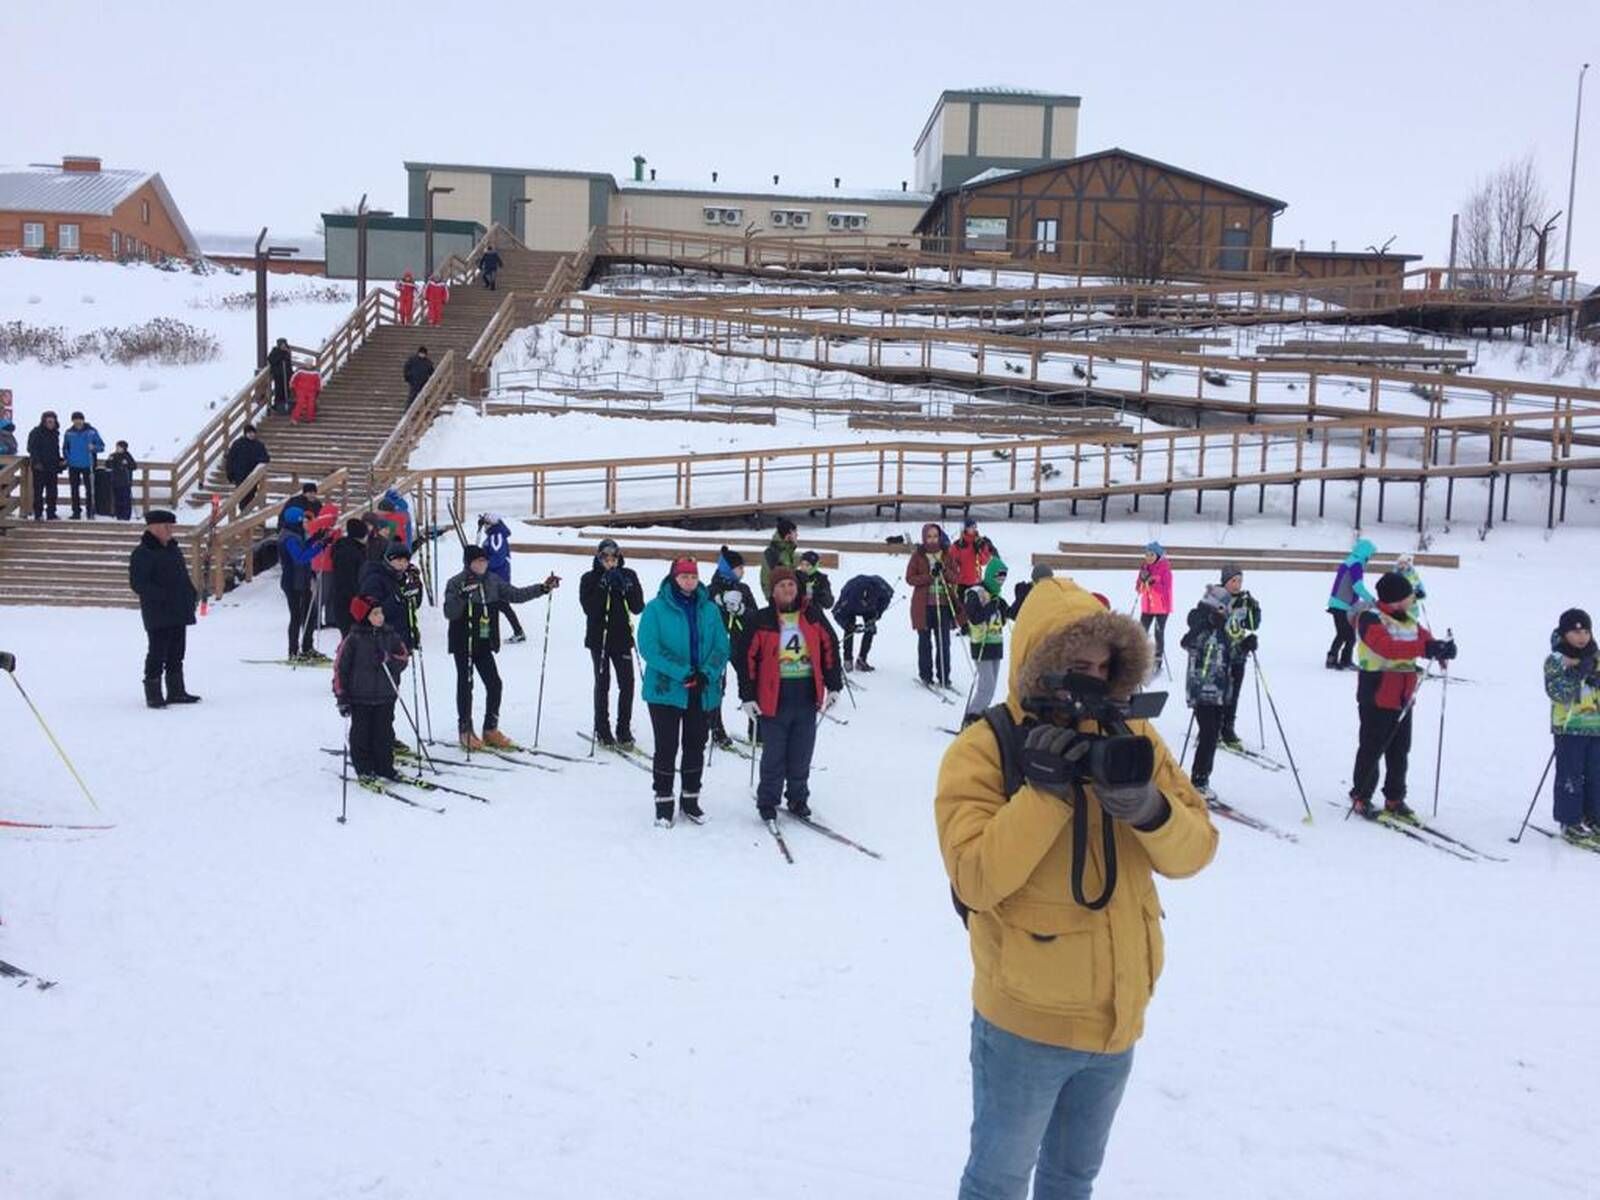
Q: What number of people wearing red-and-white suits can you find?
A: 3